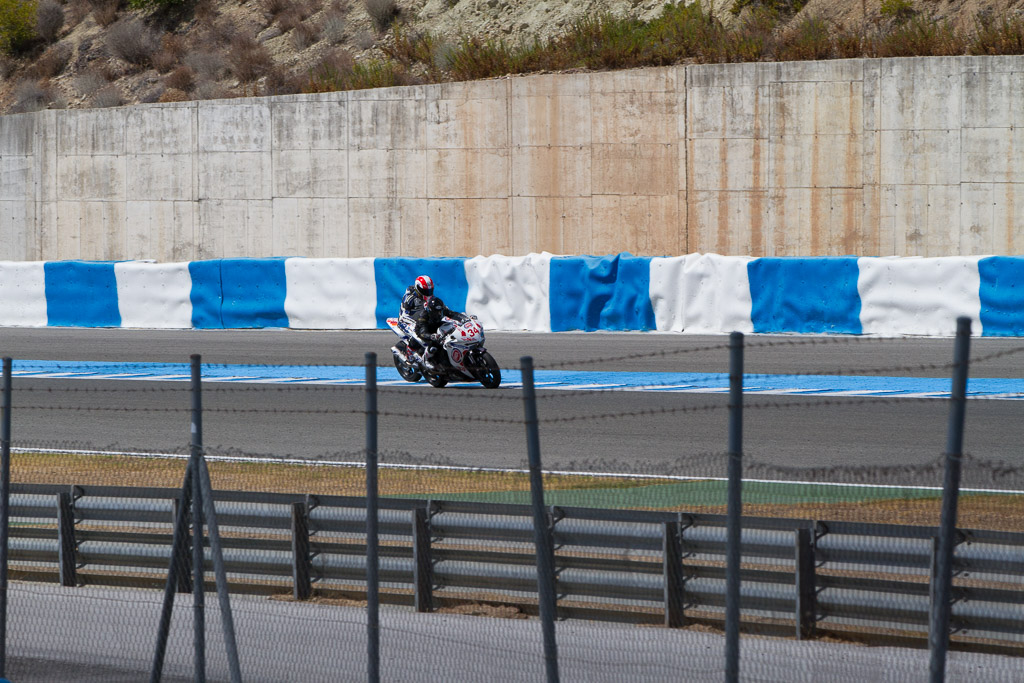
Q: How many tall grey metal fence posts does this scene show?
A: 6